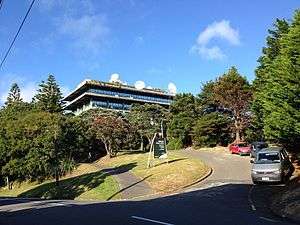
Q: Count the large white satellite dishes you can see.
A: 3